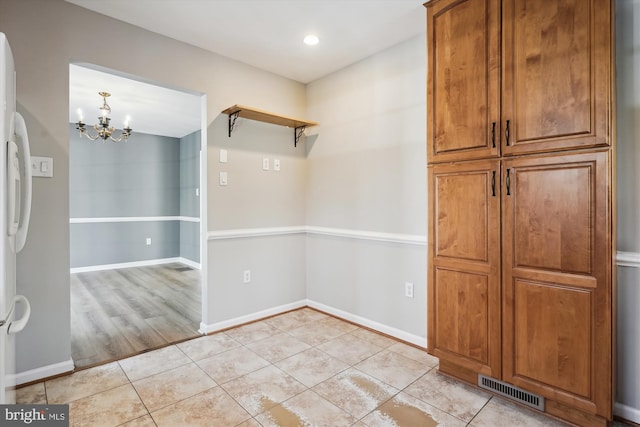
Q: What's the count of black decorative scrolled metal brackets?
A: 2